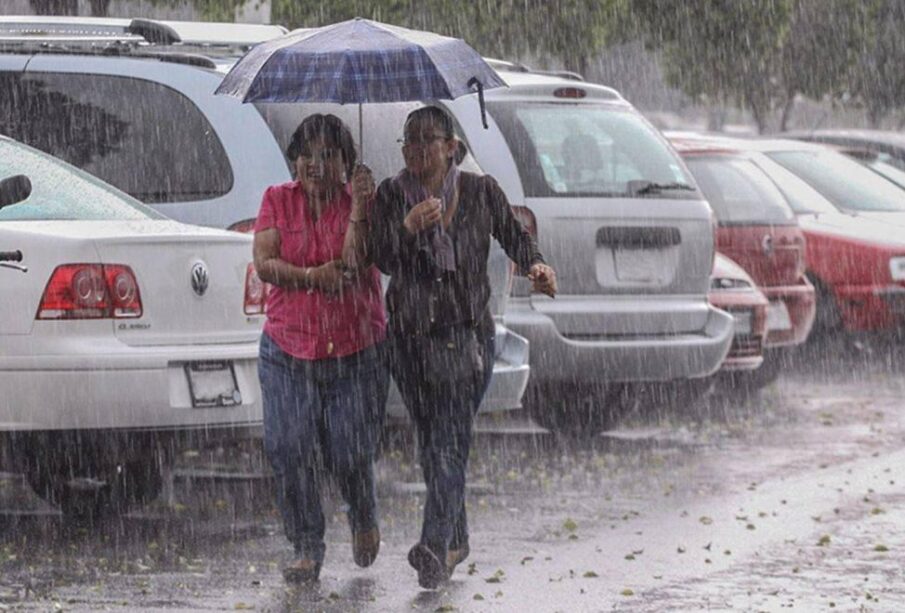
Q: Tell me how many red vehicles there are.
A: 3